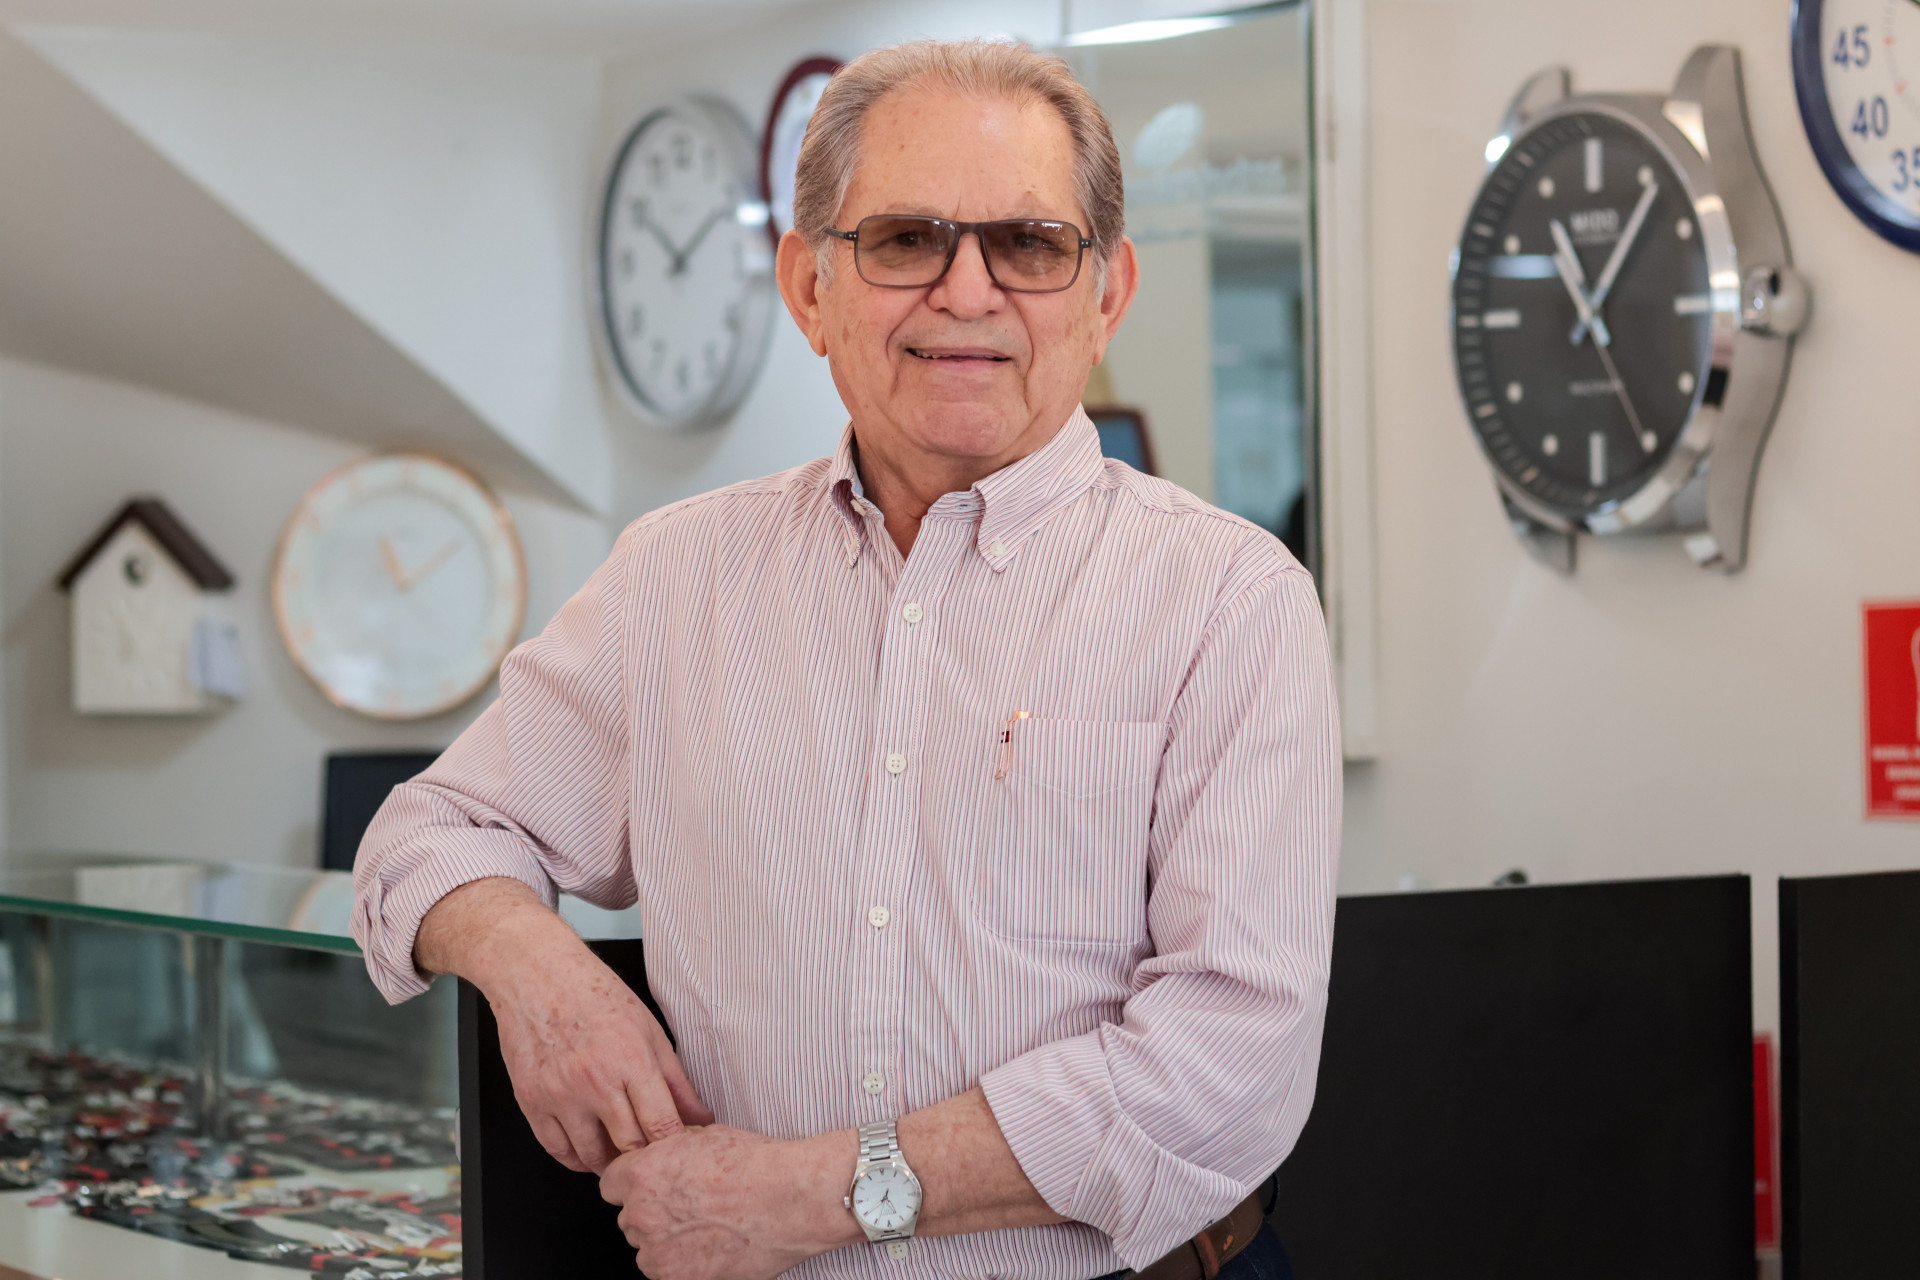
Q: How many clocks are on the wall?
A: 6